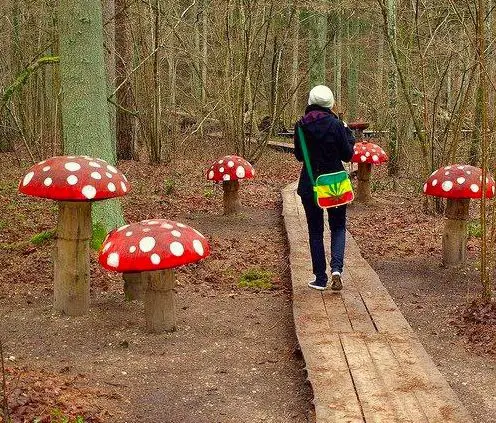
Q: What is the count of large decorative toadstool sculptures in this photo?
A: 5